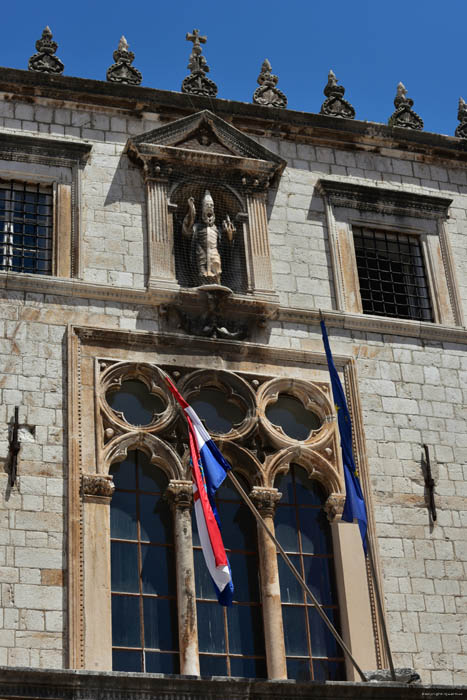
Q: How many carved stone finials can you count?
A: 7